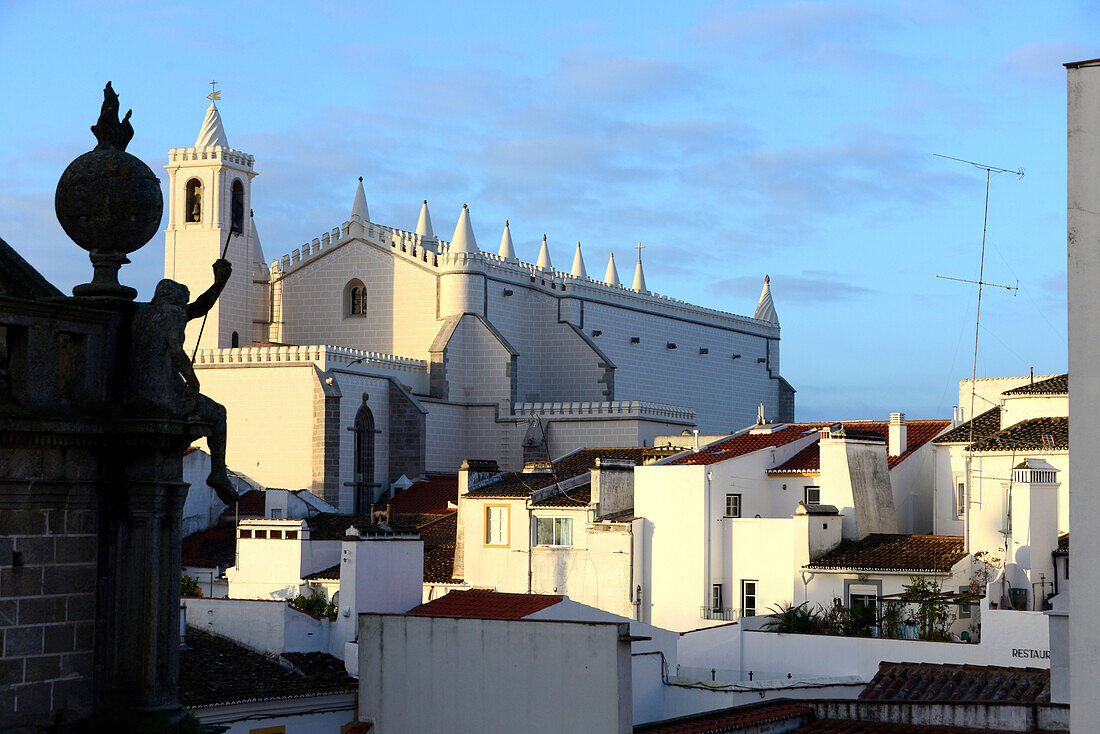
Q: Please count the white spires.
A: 11